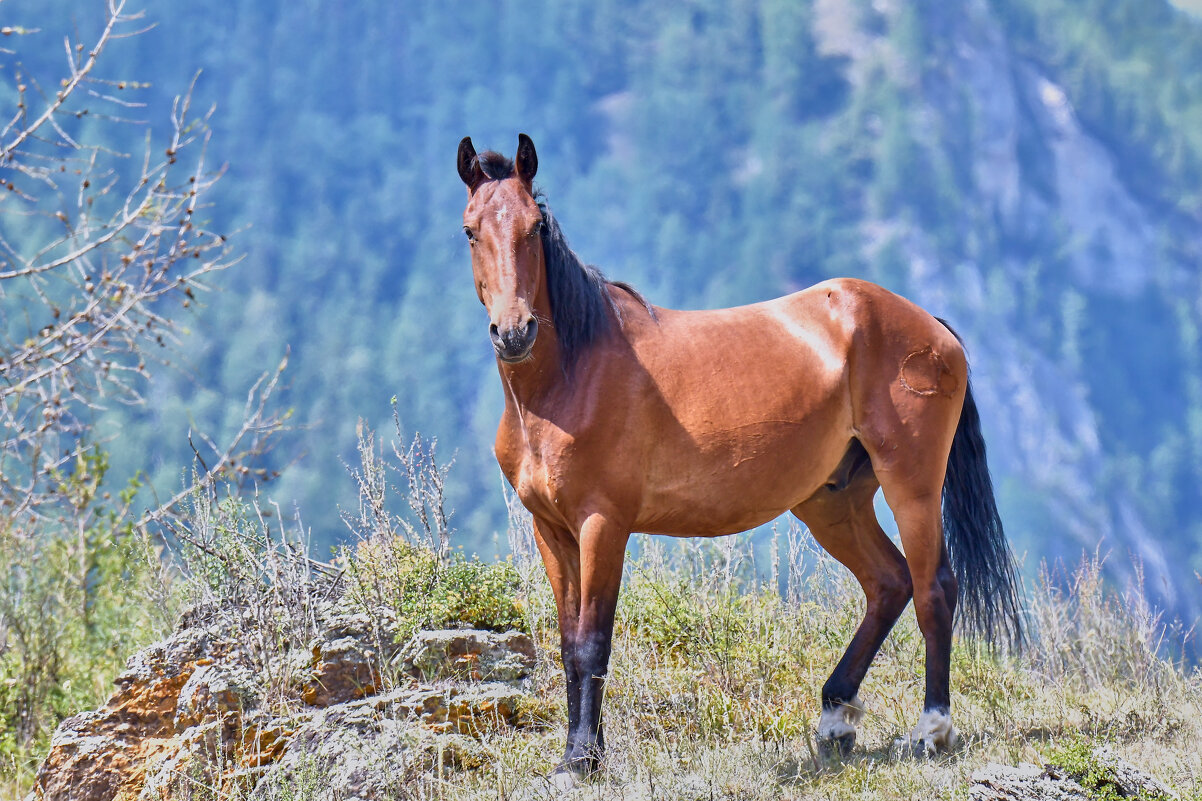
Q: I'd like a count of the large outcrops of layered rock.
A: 1